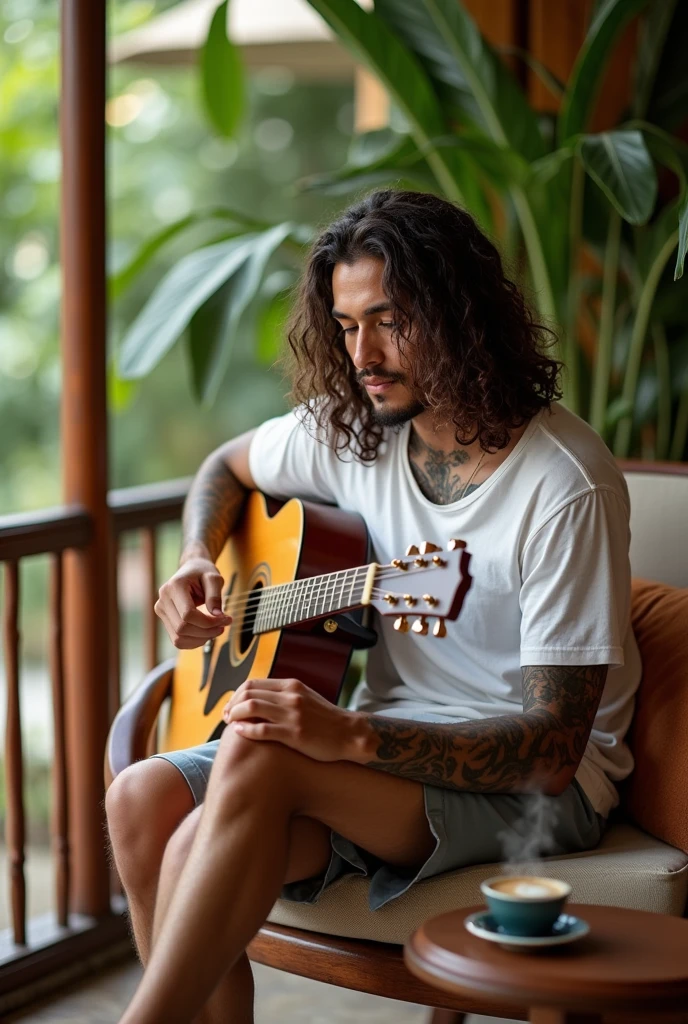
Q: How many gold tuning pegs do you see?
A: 6